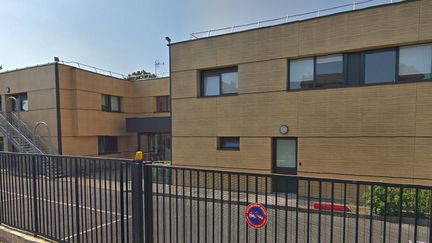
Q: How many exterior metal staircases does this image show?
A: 1